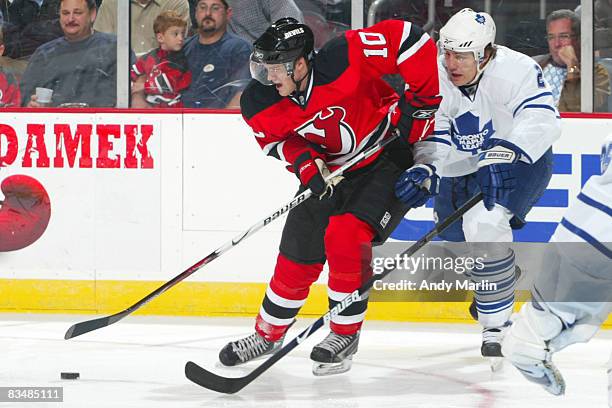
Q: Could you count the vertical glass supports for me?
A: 3